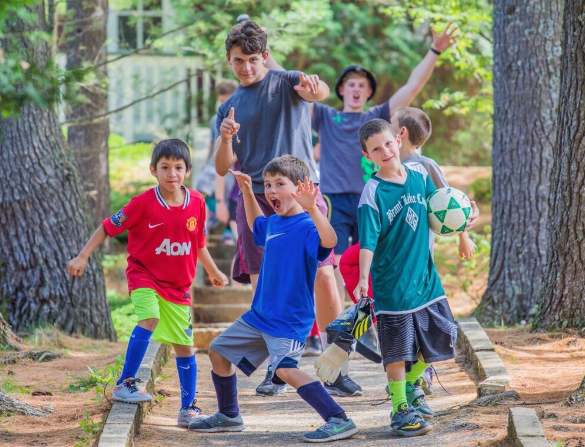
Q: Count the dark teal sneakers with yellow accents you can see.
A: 2